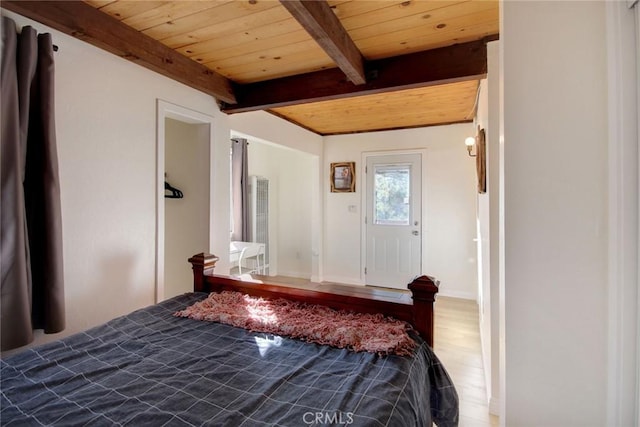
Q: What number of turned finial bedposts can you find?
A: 2